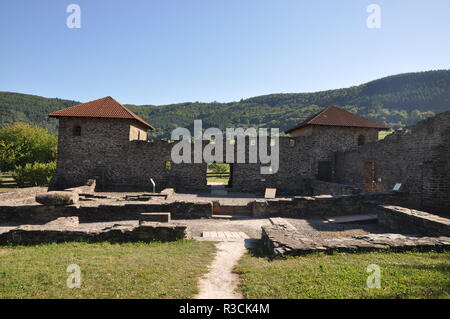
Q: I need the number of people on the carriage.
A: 0